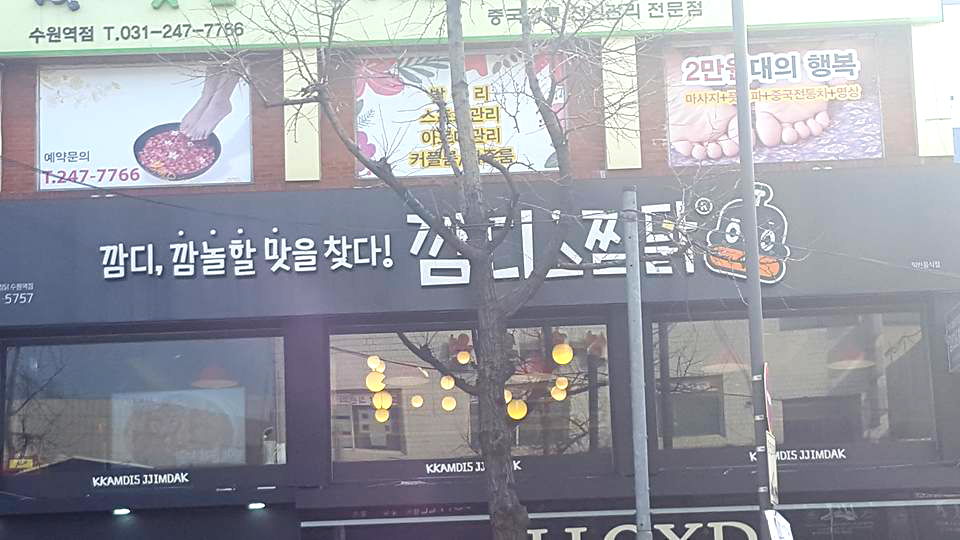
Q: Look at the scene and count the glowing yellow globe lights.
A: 14